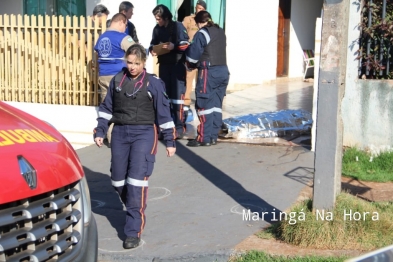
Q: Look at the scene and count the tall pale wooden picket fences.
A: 1